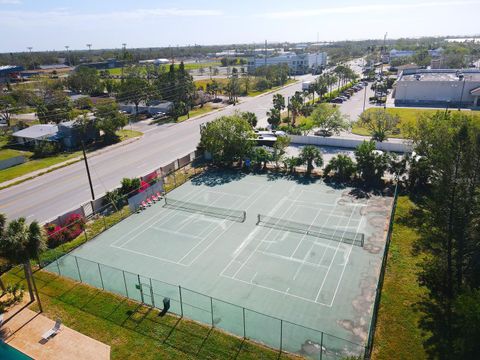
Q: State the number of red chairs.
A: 4